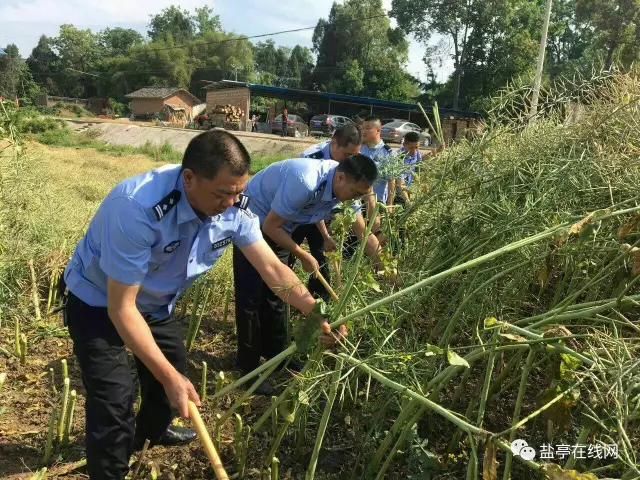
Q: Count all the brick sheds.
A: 2